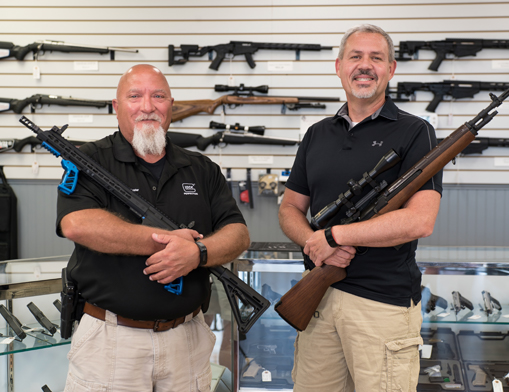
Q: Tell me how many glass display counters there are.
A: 2